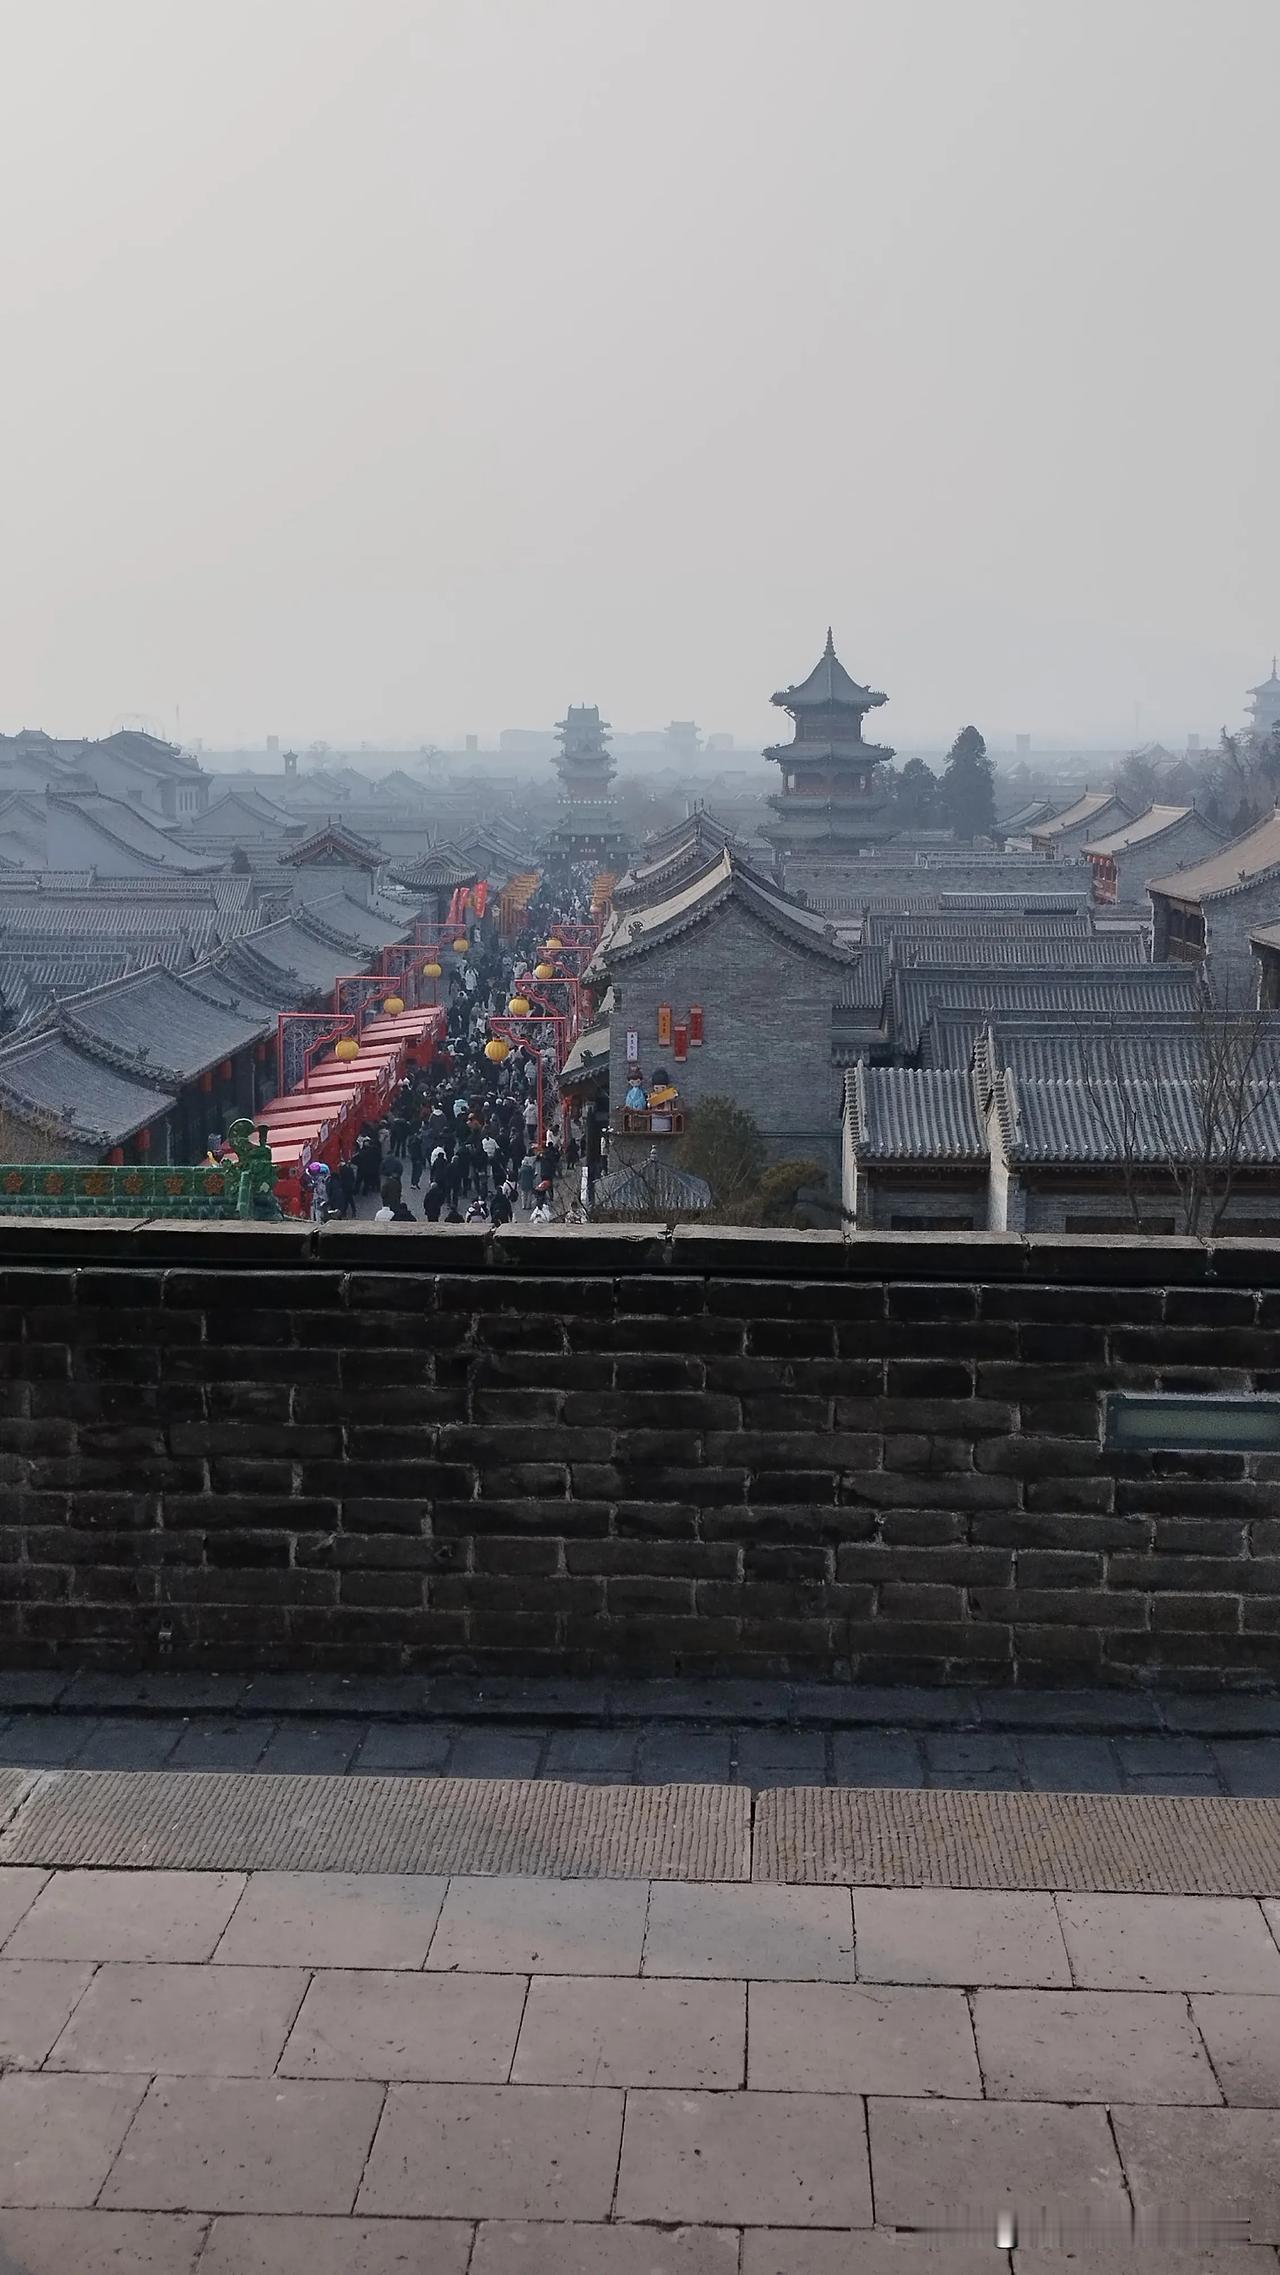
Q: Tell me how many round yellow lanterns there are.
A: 8